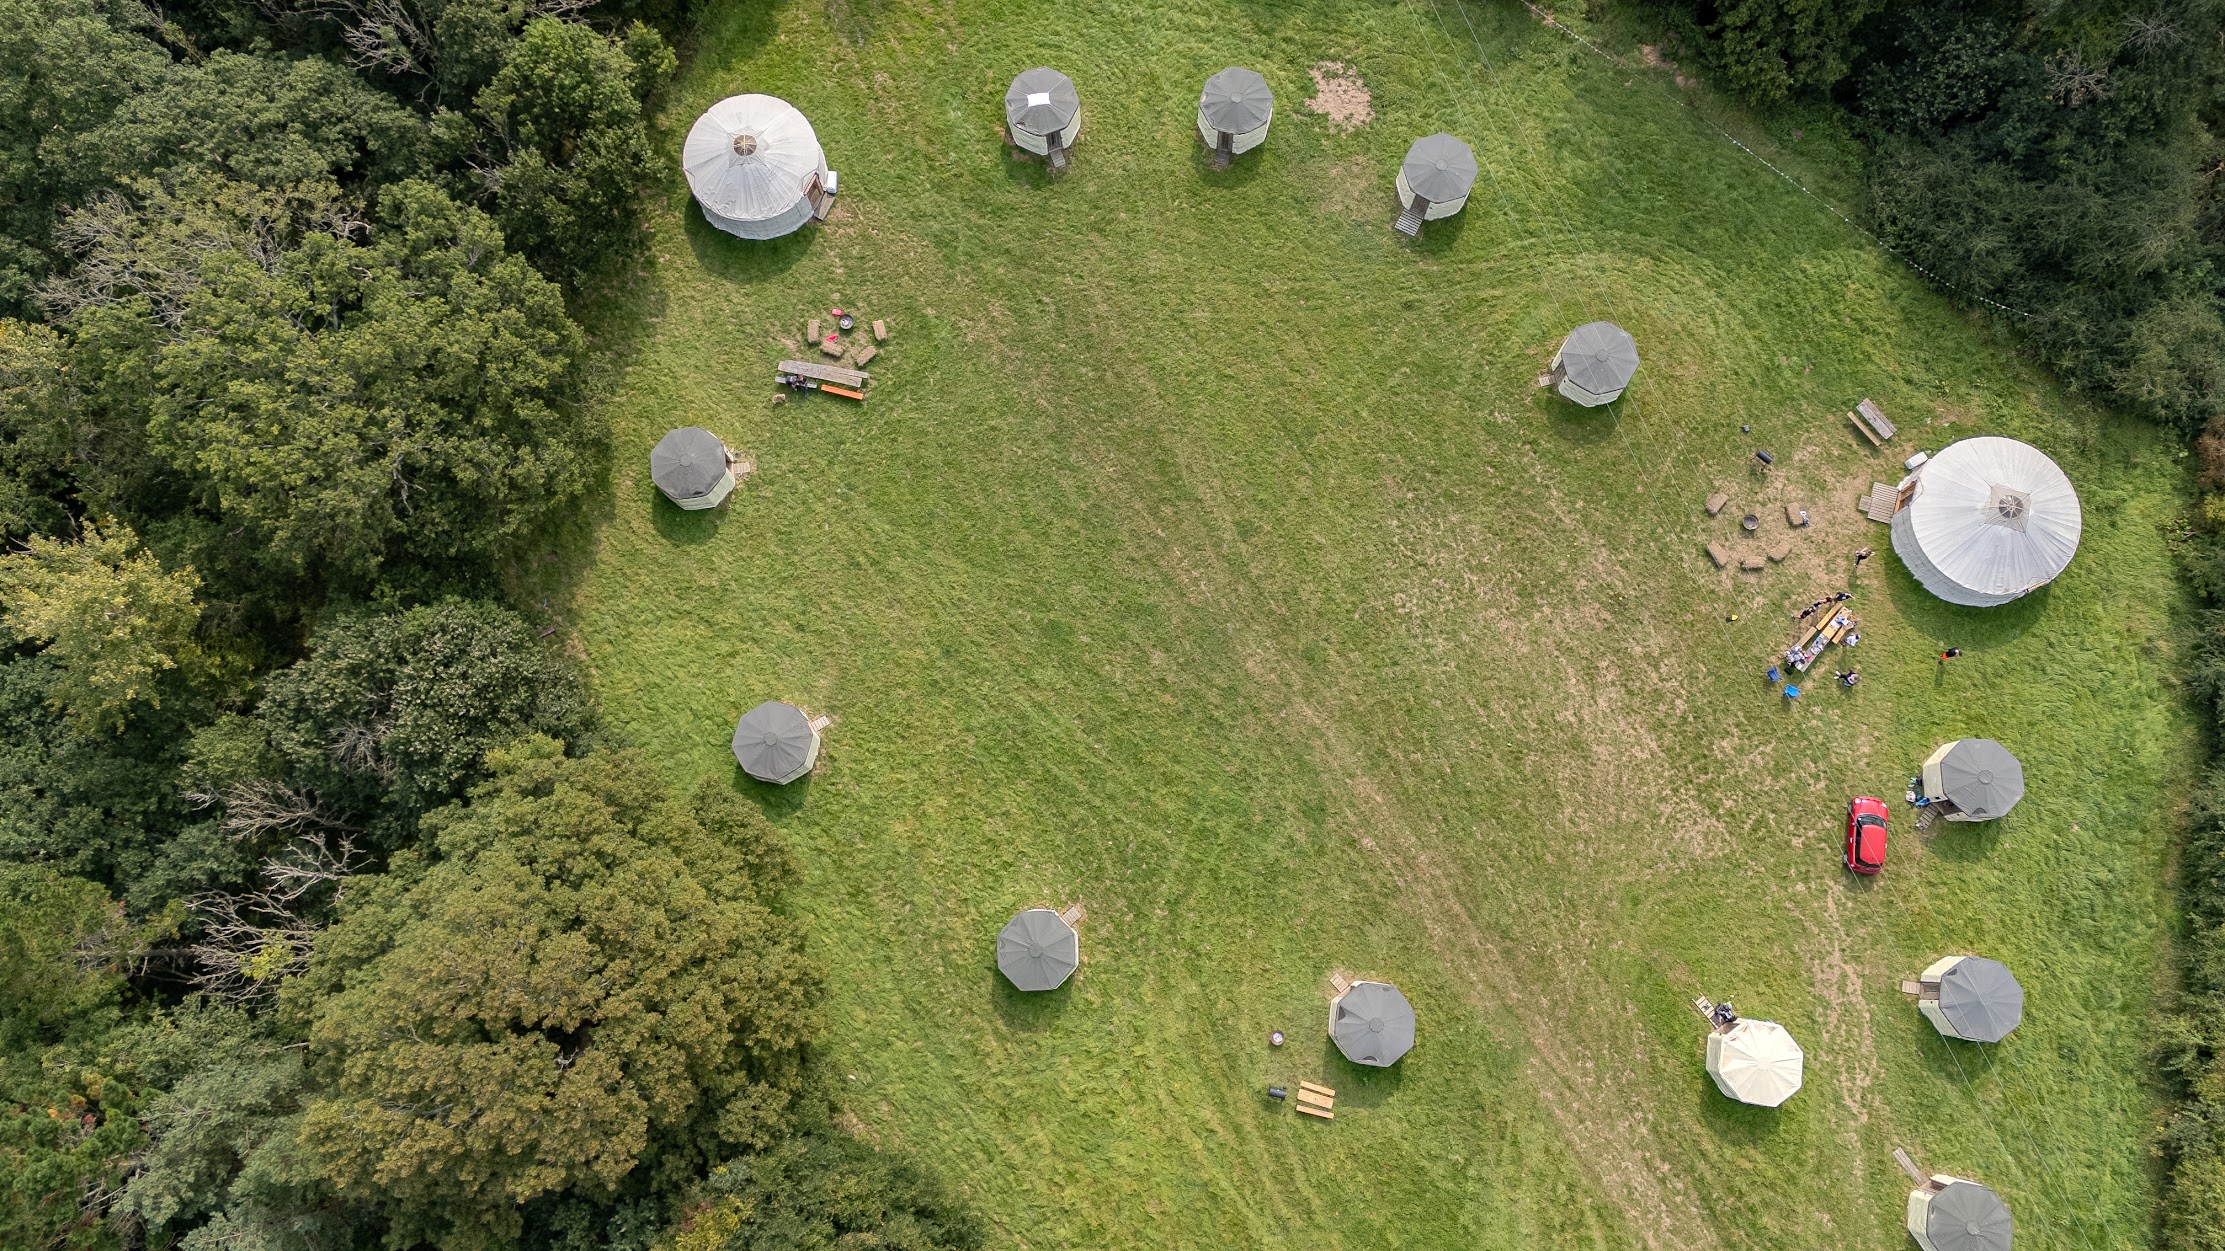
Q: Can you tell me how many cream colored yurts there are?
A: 1